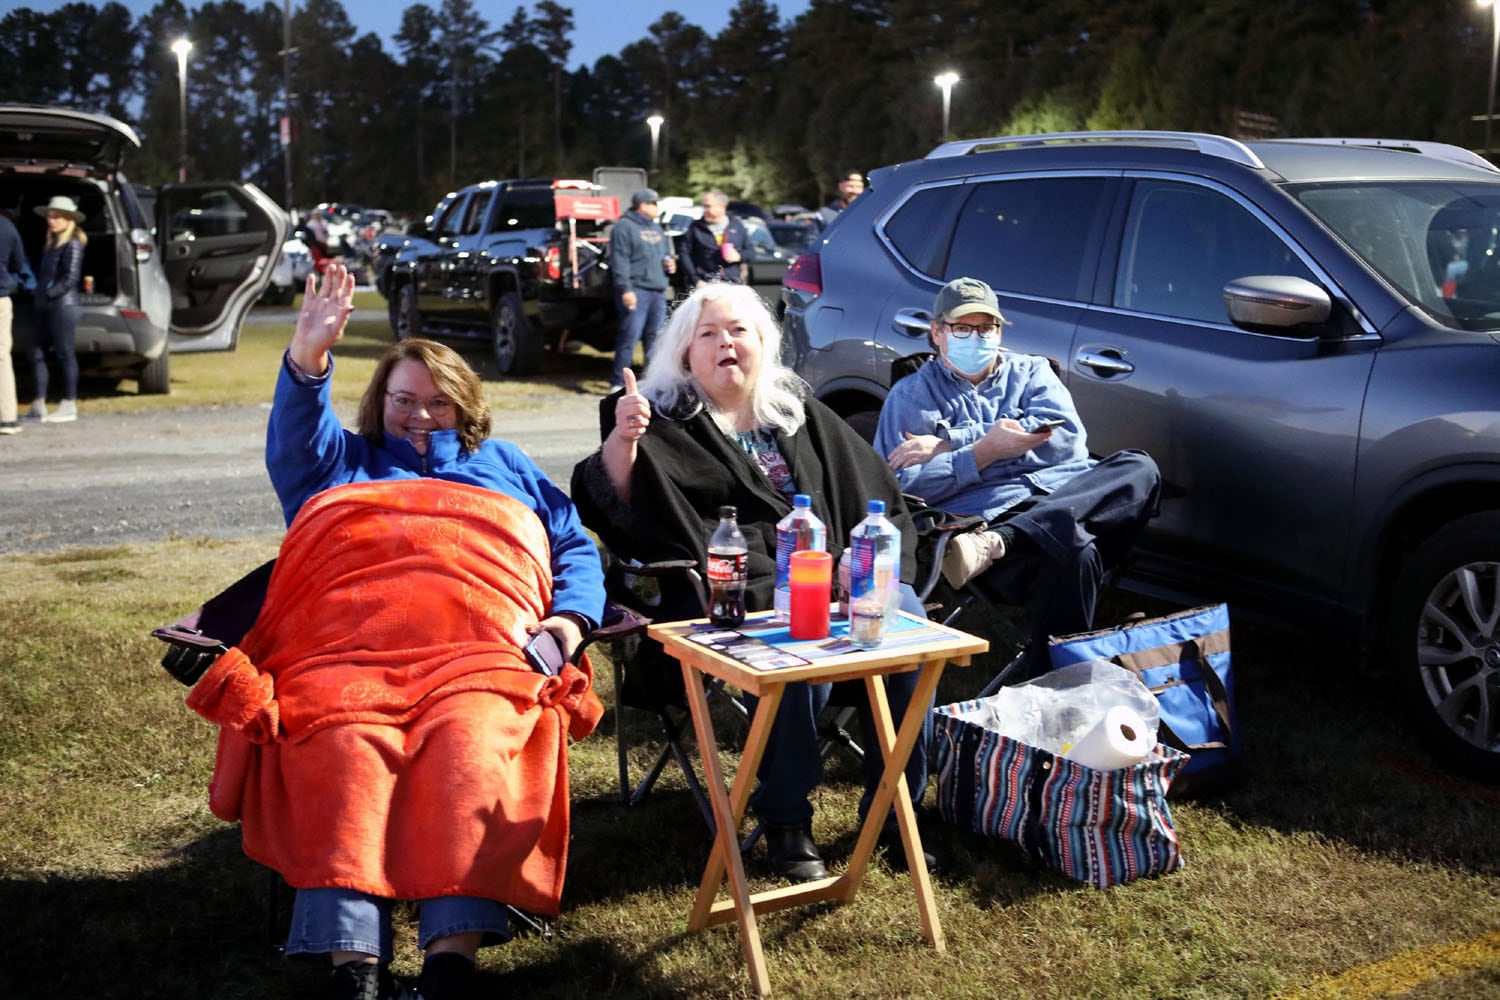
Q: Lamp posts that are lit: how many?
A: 4